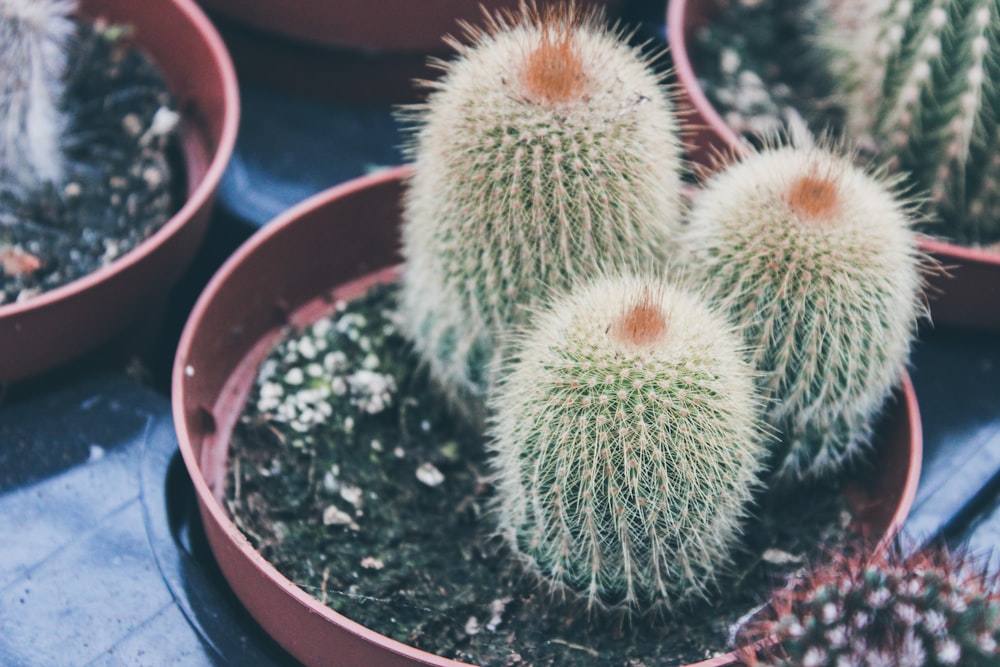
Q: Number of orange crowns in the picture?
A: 3